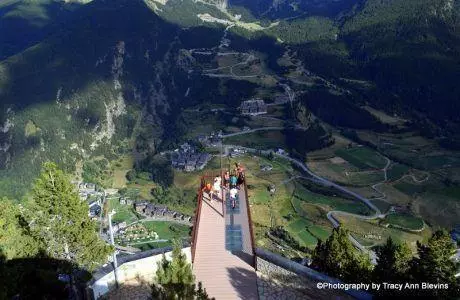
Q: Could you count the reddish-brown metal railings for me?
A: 2